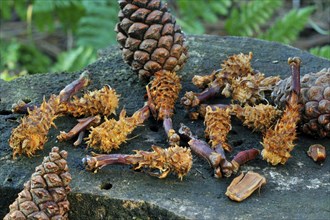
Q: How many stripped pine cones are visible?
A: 10